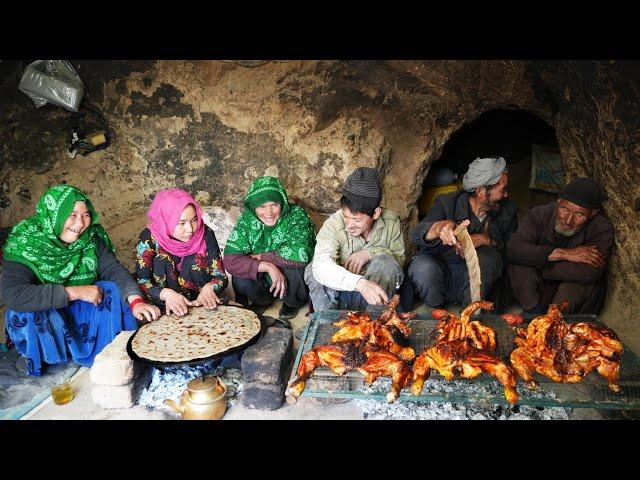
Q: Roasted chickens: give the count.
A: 3